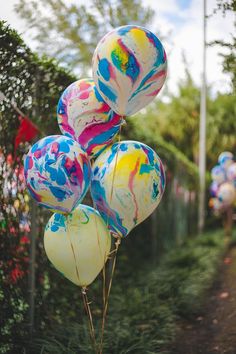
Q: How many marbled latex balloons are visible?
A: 5